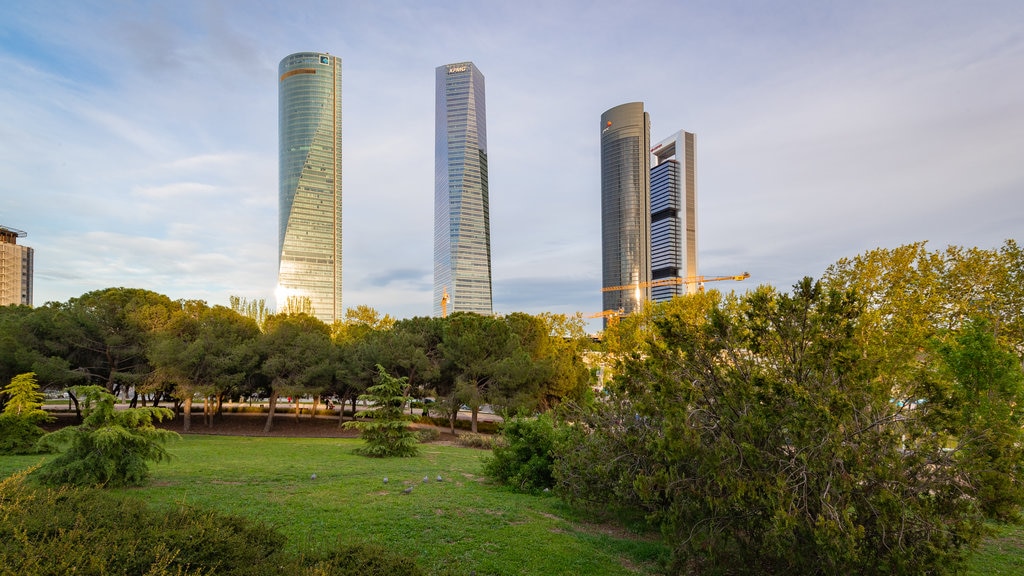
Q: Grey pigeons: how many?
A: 5